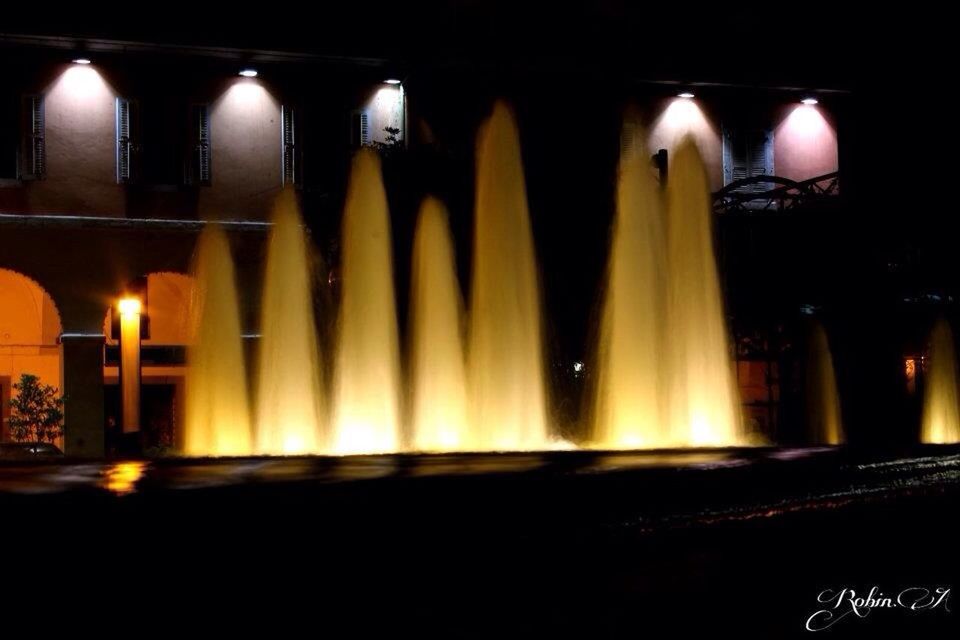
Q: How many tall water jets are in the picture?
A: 7